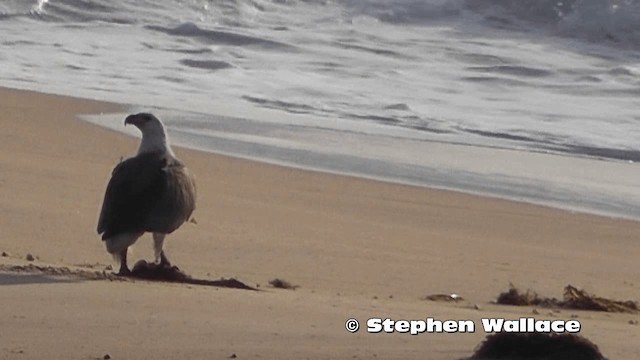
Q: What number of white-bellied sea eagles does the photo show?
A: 1